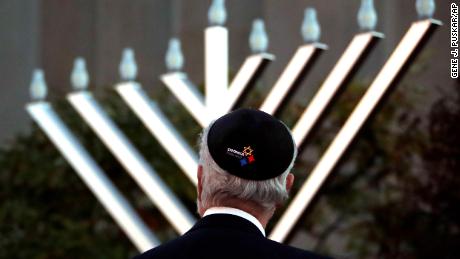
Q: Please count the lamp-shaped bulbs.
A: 9